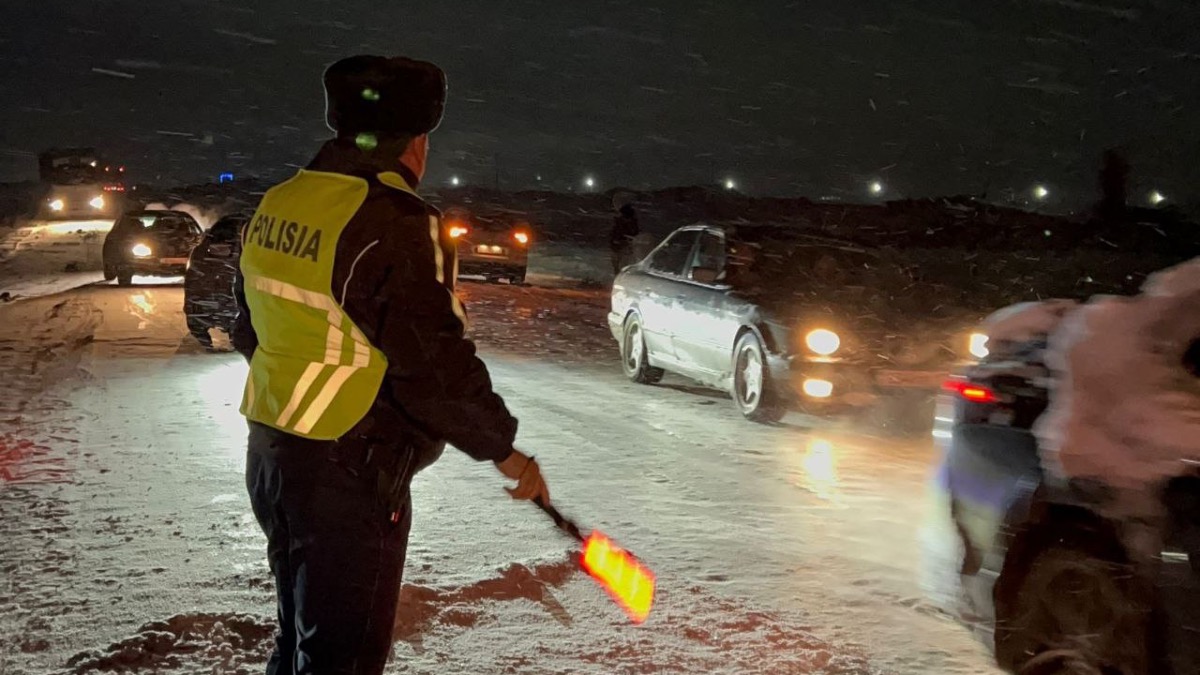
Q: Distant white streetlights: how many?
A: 6